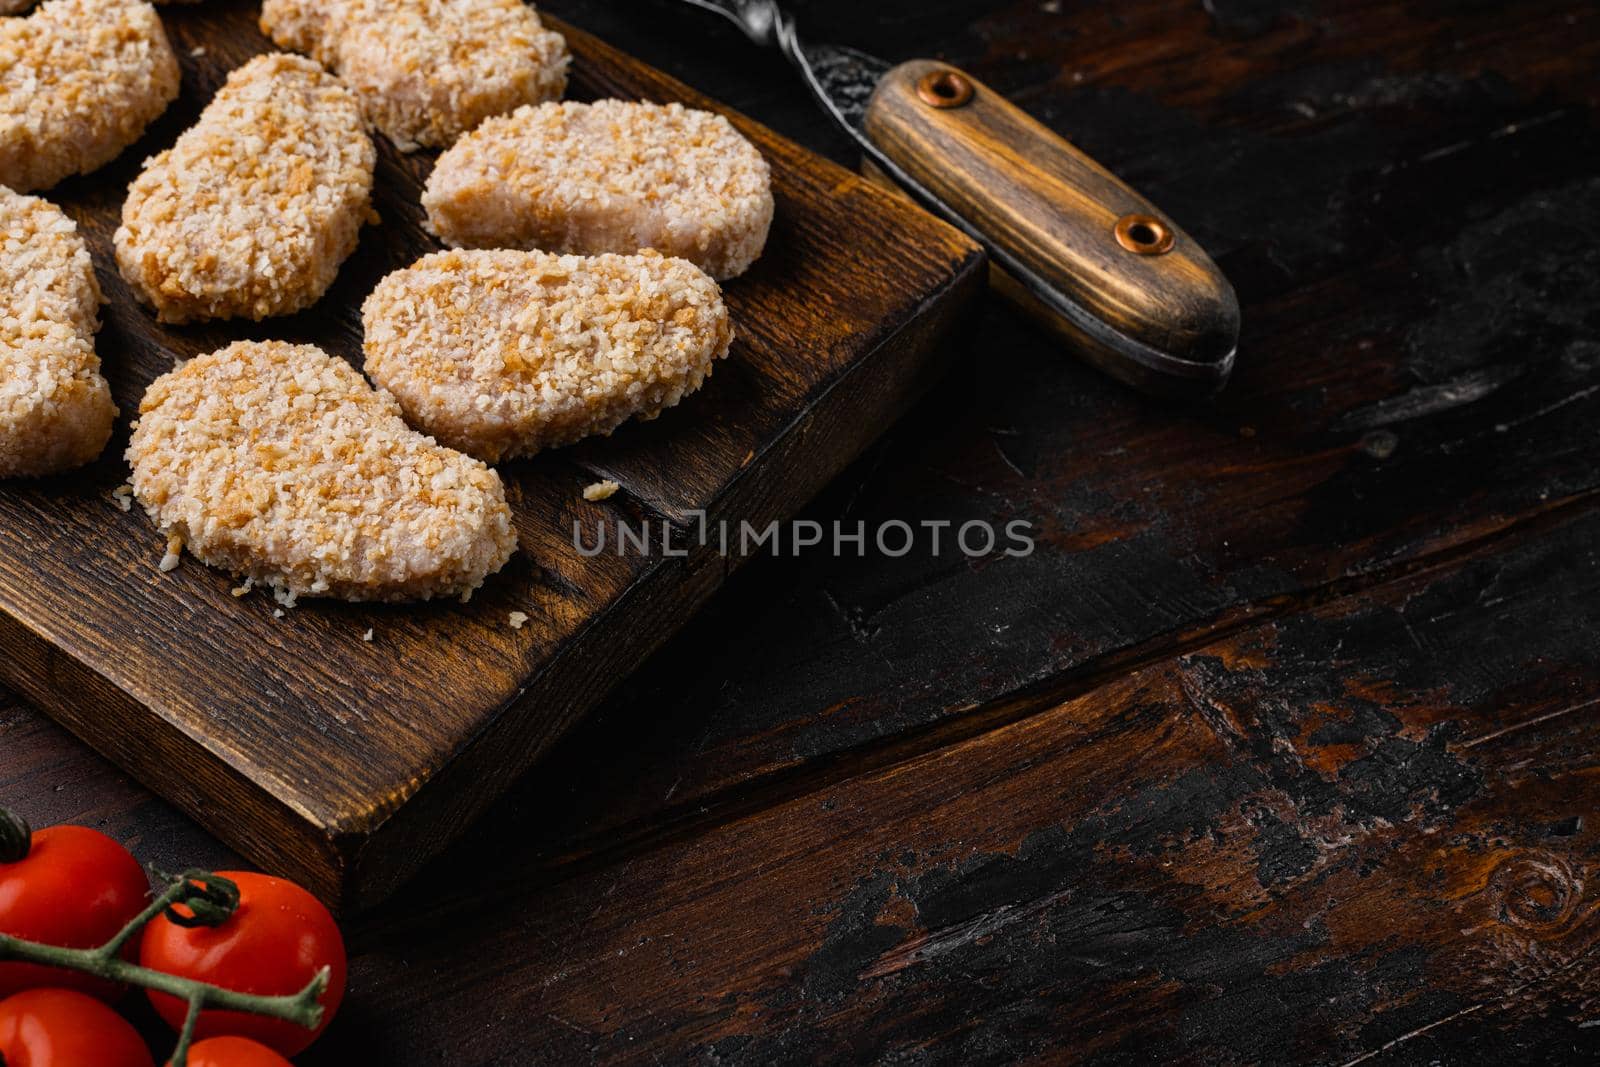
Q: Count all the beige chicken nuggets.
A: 7